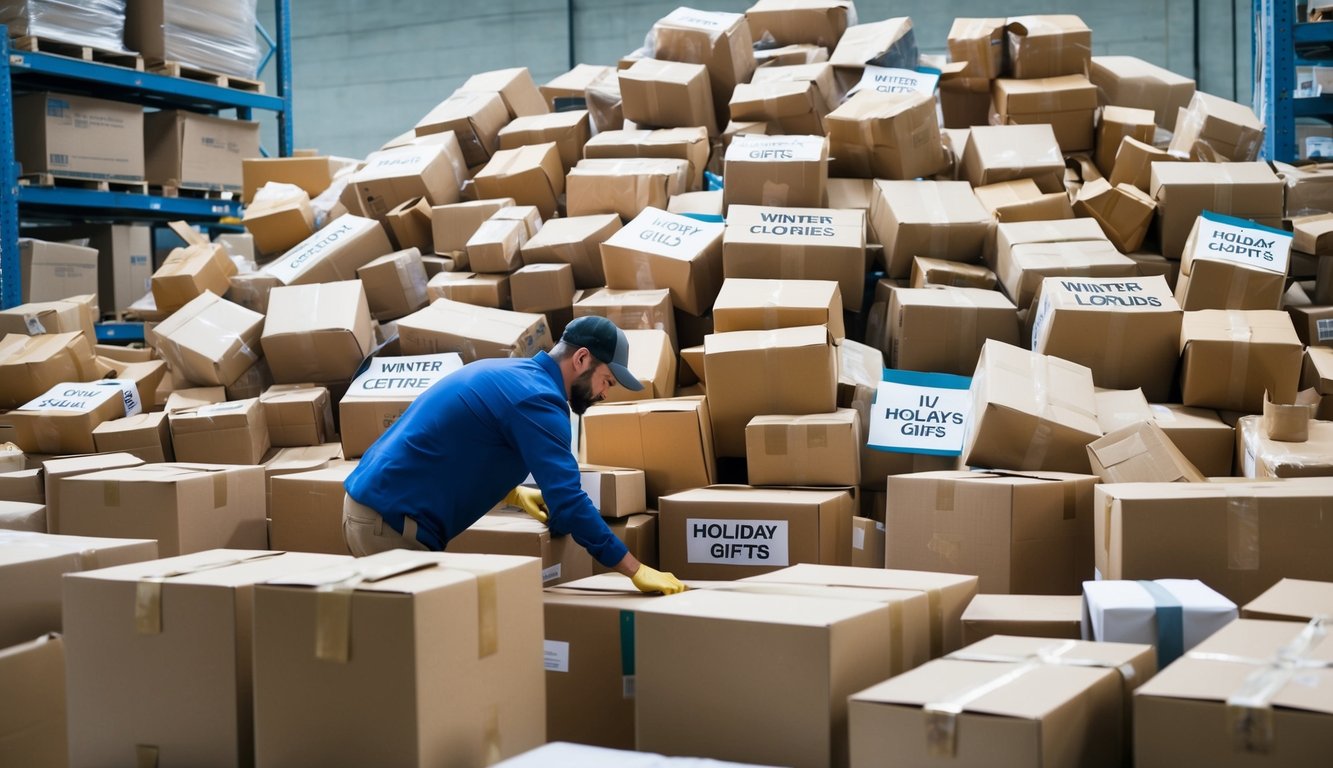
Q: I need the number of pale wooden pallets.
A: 4